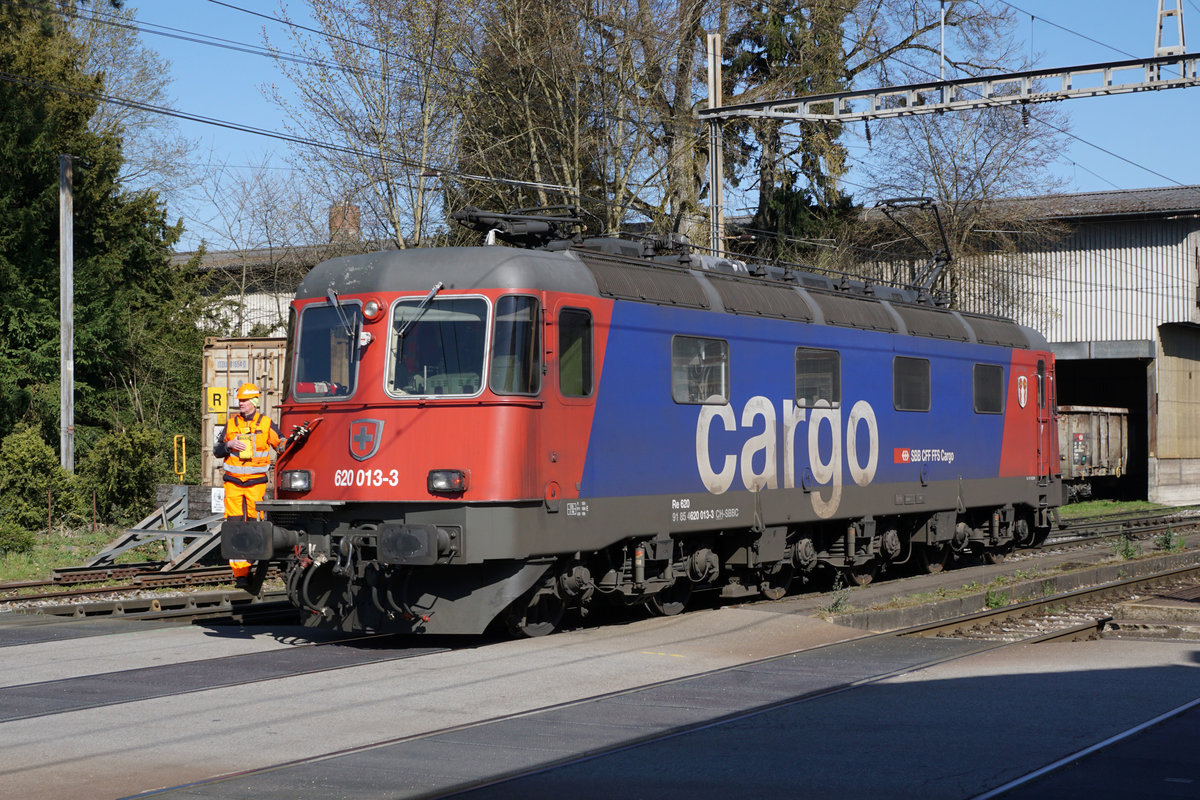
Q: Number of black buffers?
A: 2